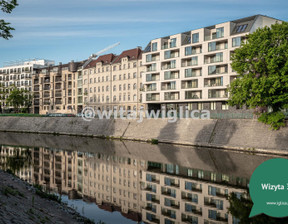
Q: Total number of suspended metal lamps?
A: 0